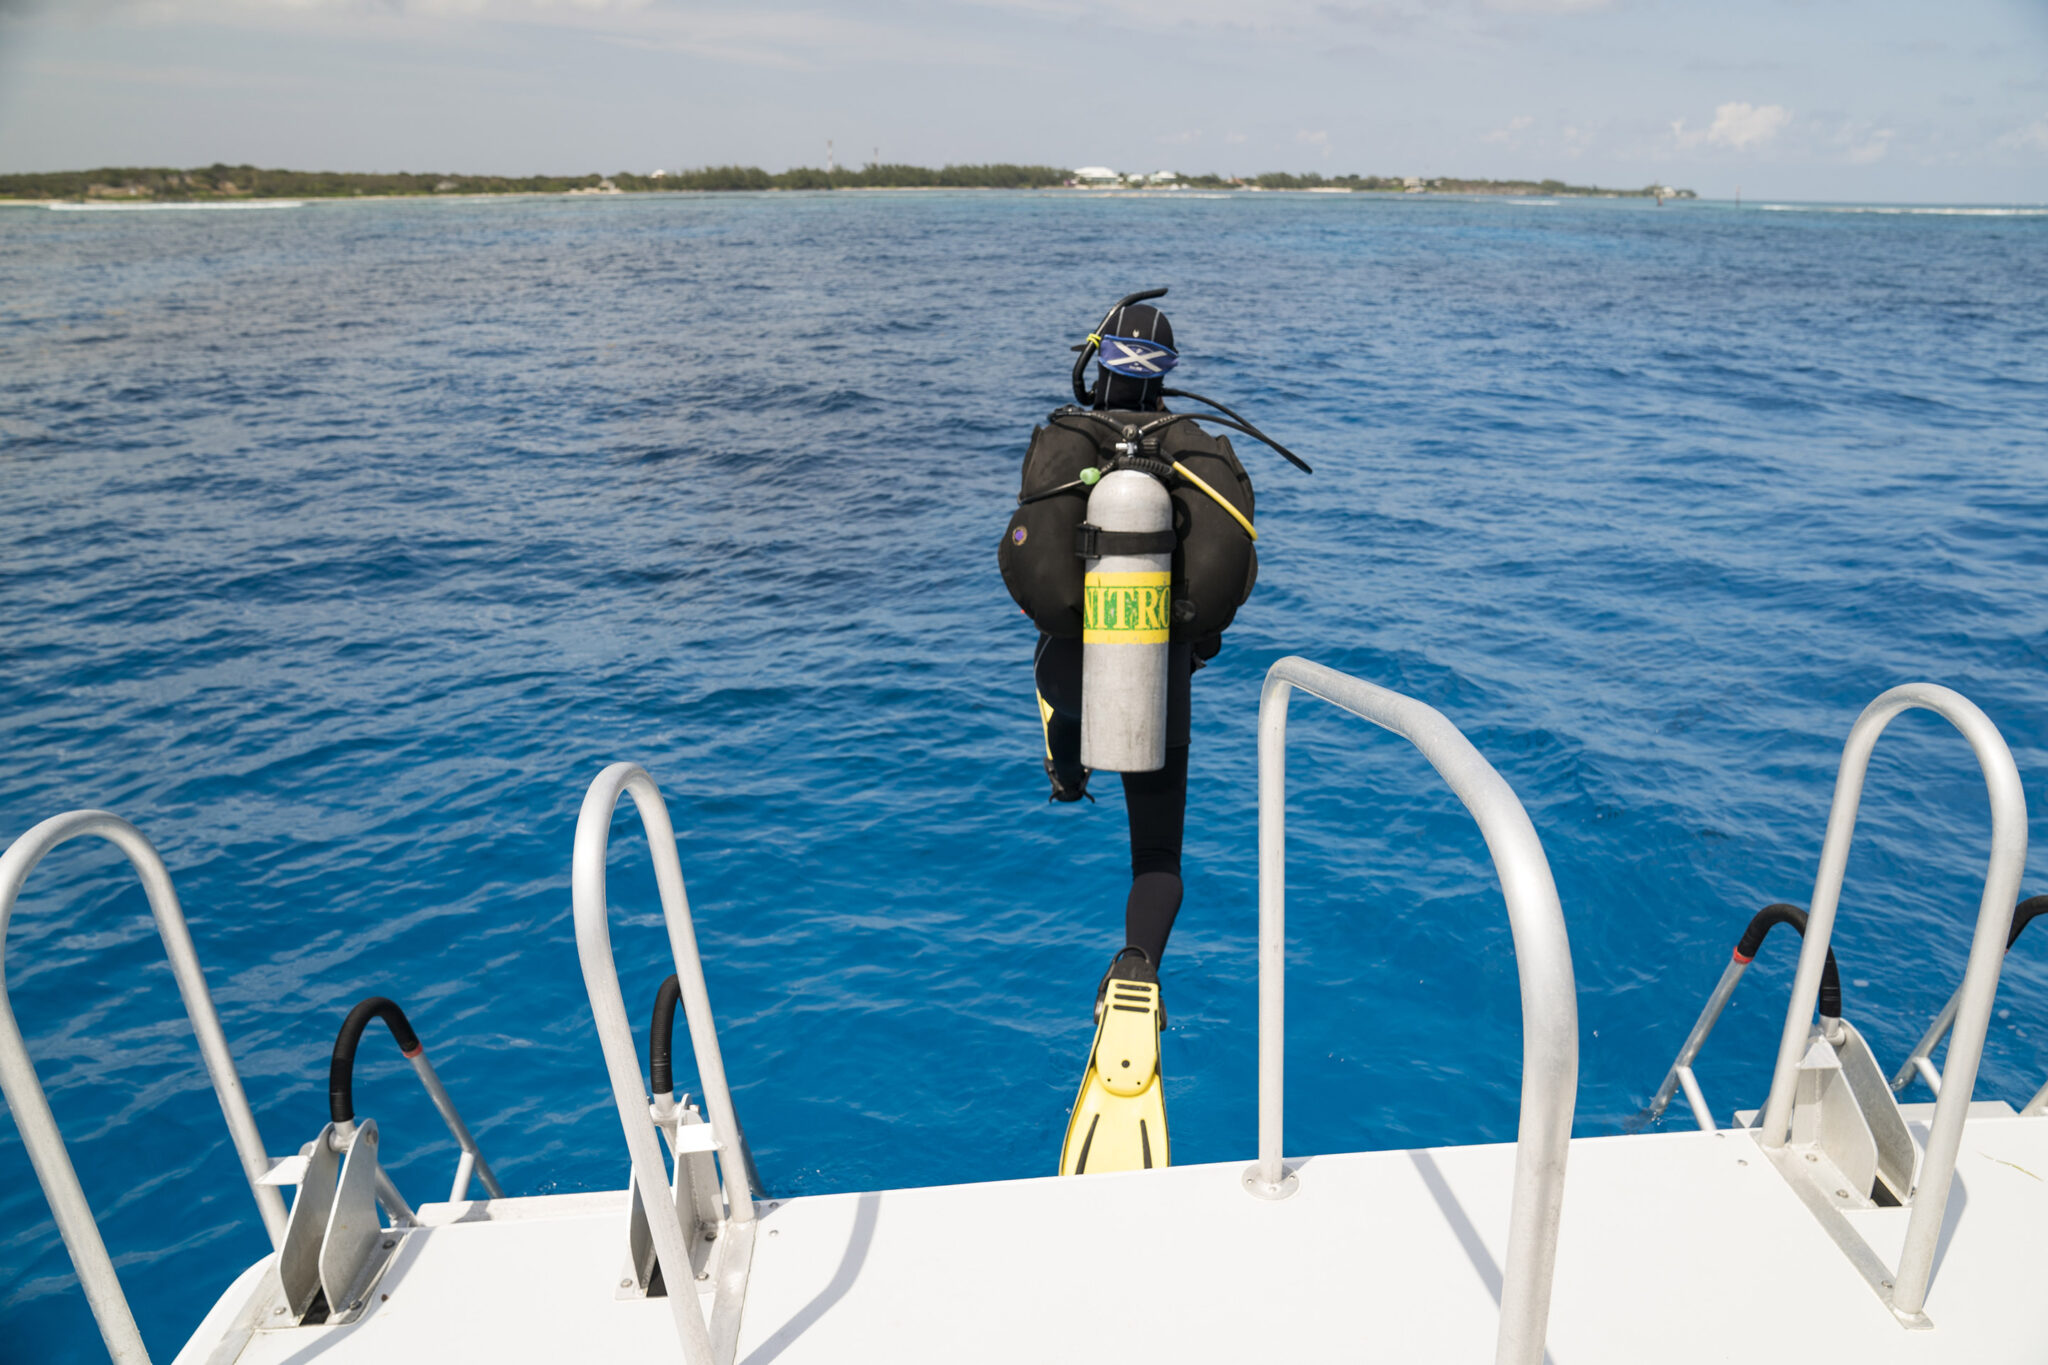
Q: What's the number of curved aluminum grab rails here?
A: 4